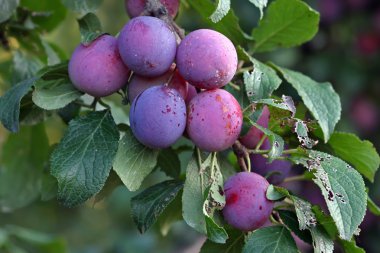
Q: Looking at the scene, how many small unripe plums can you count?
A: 0